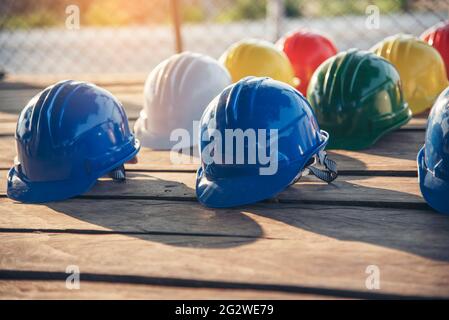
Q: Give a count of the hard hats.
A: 9